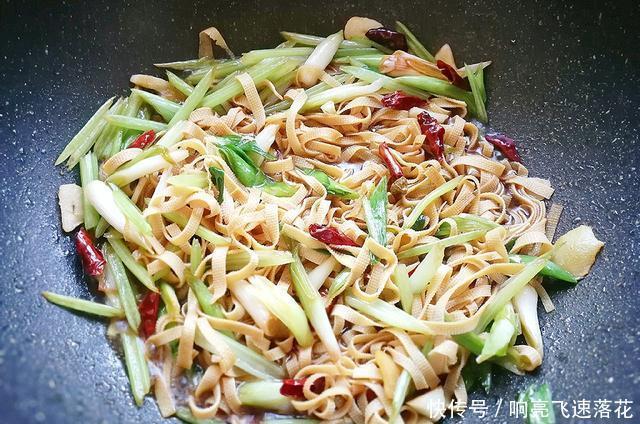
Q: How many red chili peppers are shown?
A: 11